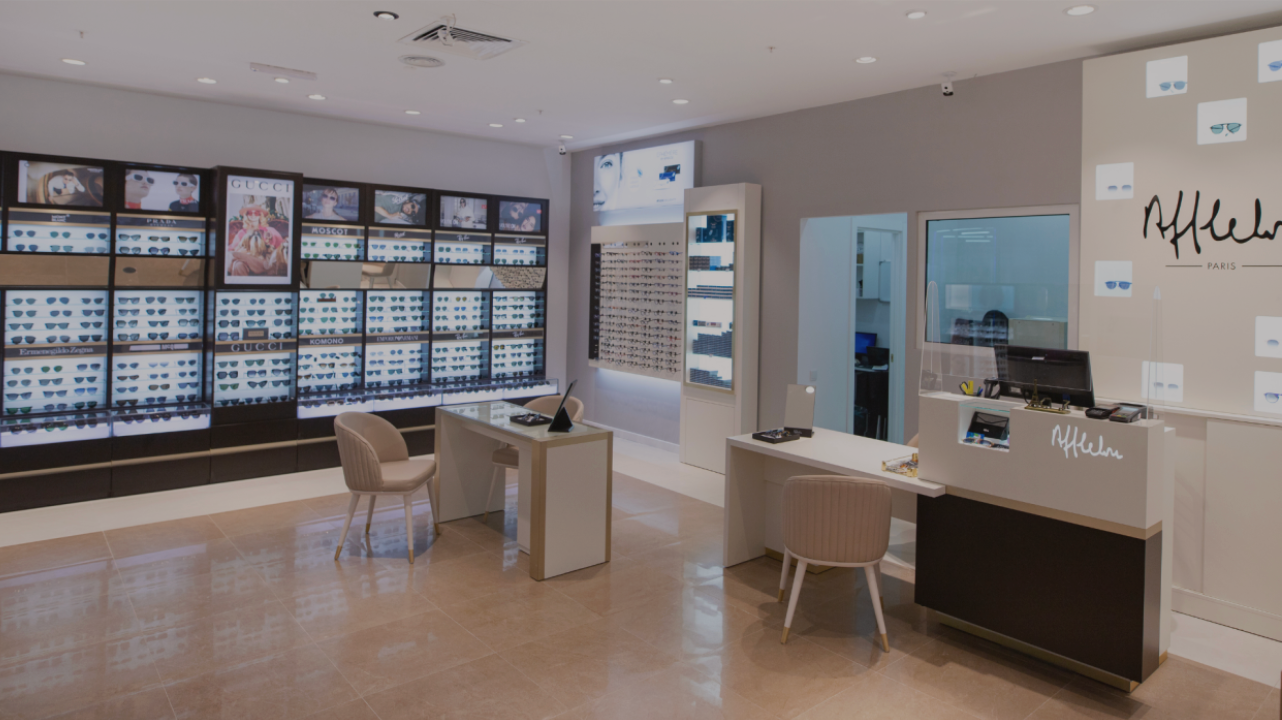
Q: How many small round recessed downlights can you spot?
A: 14